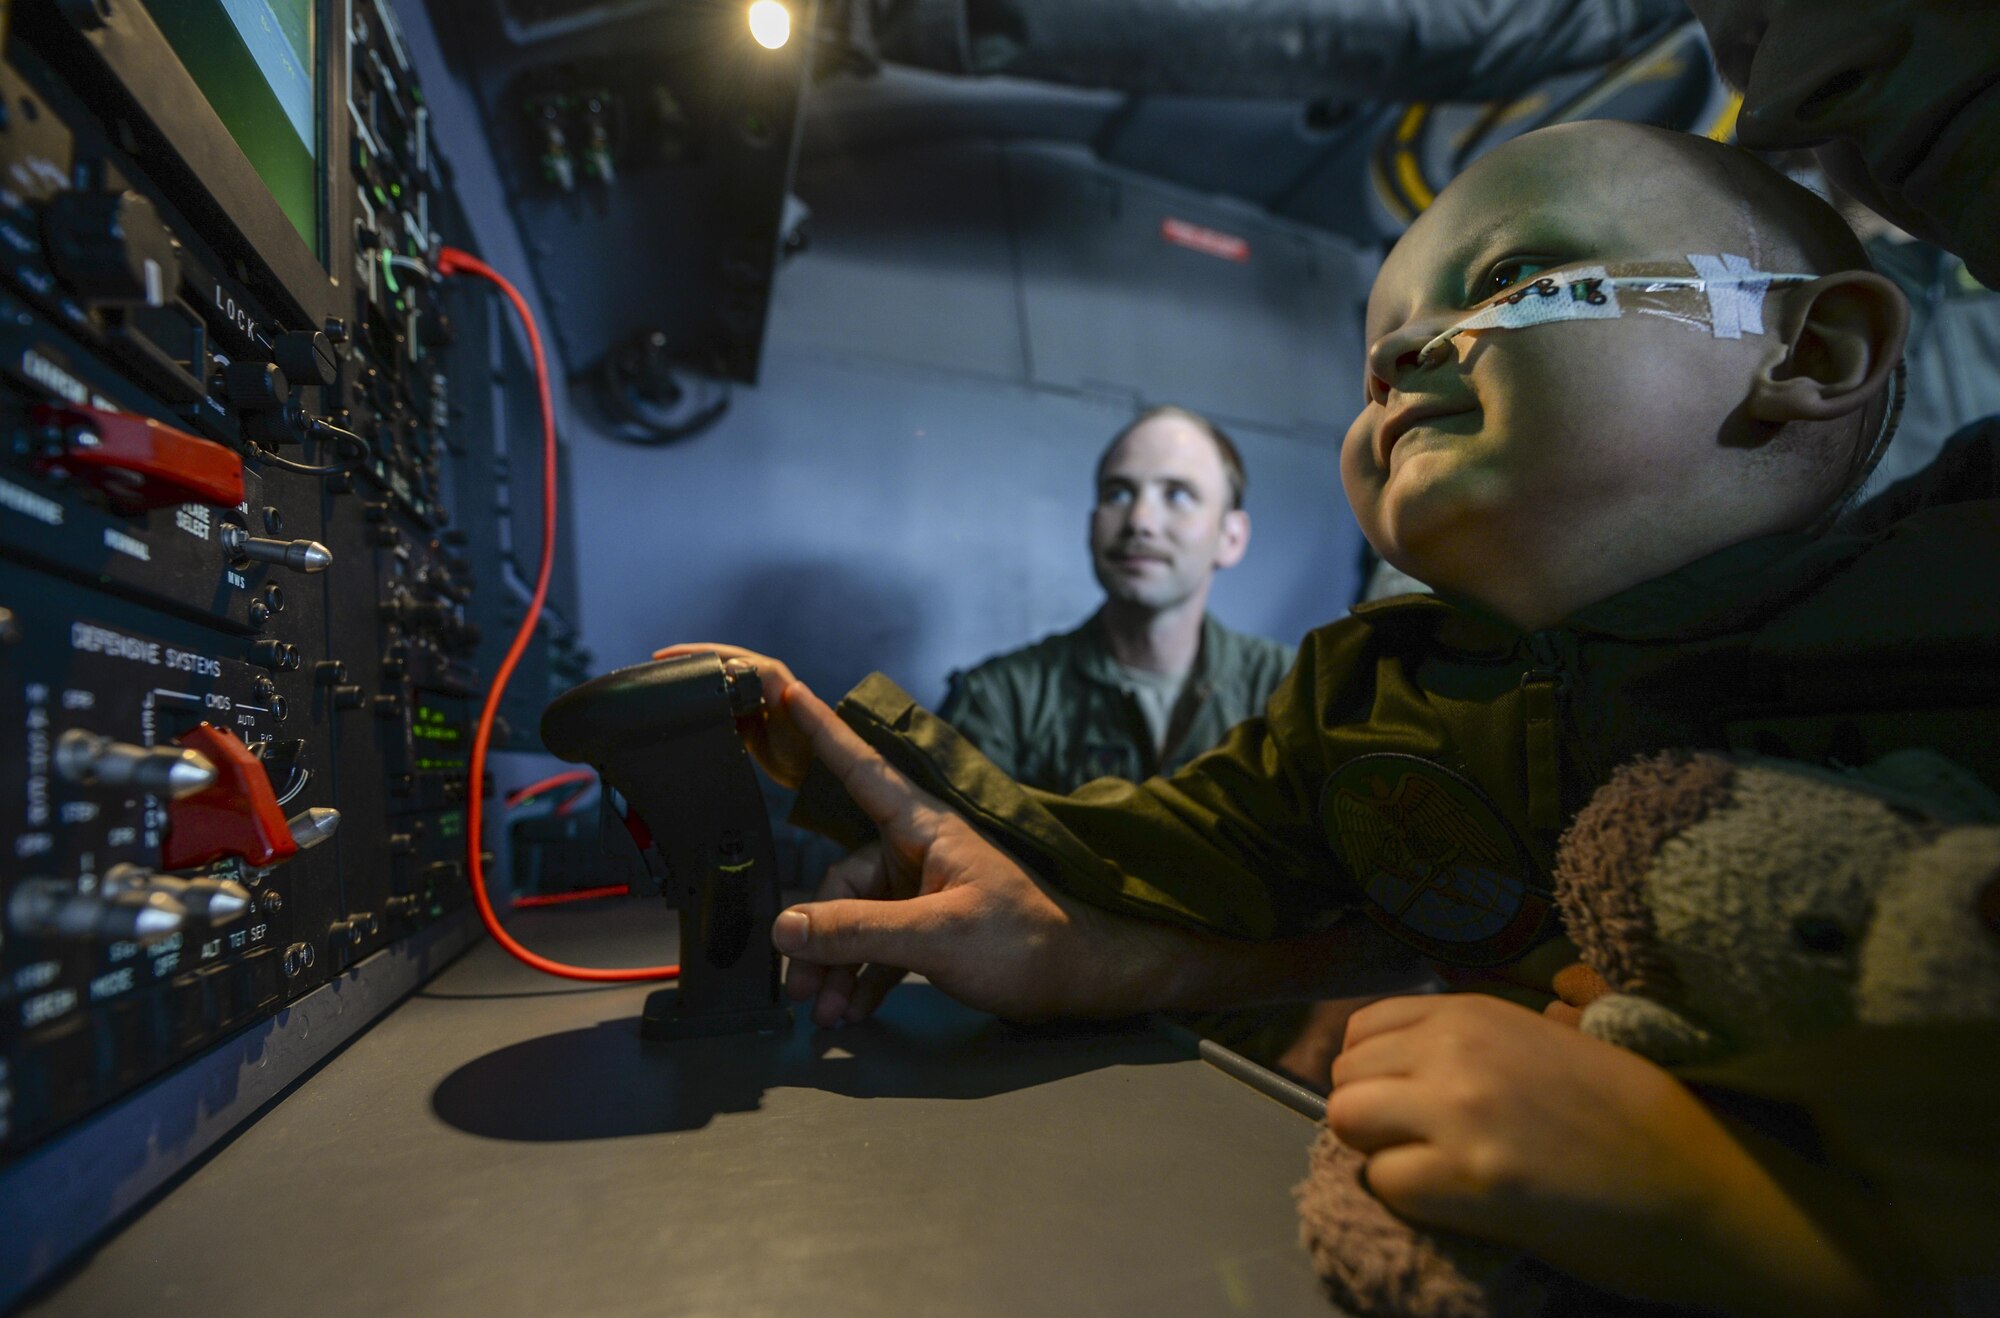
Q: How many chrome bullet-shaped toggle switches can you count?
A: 5